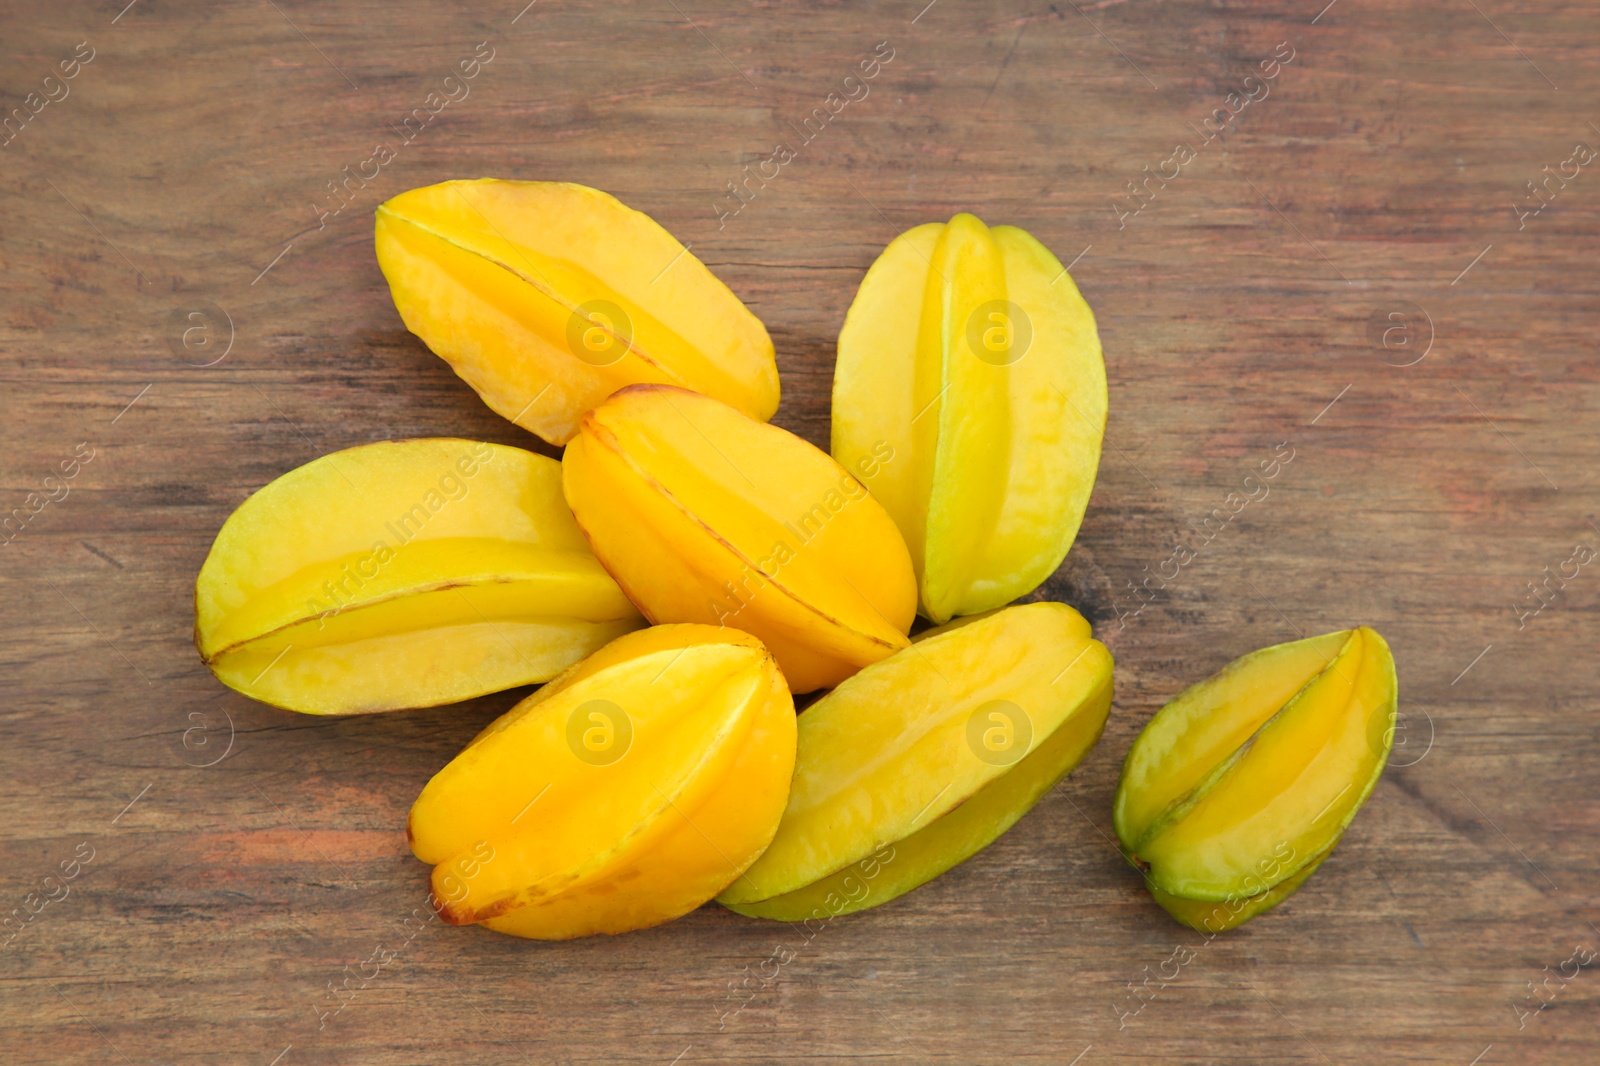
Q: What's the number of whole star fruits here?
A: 7